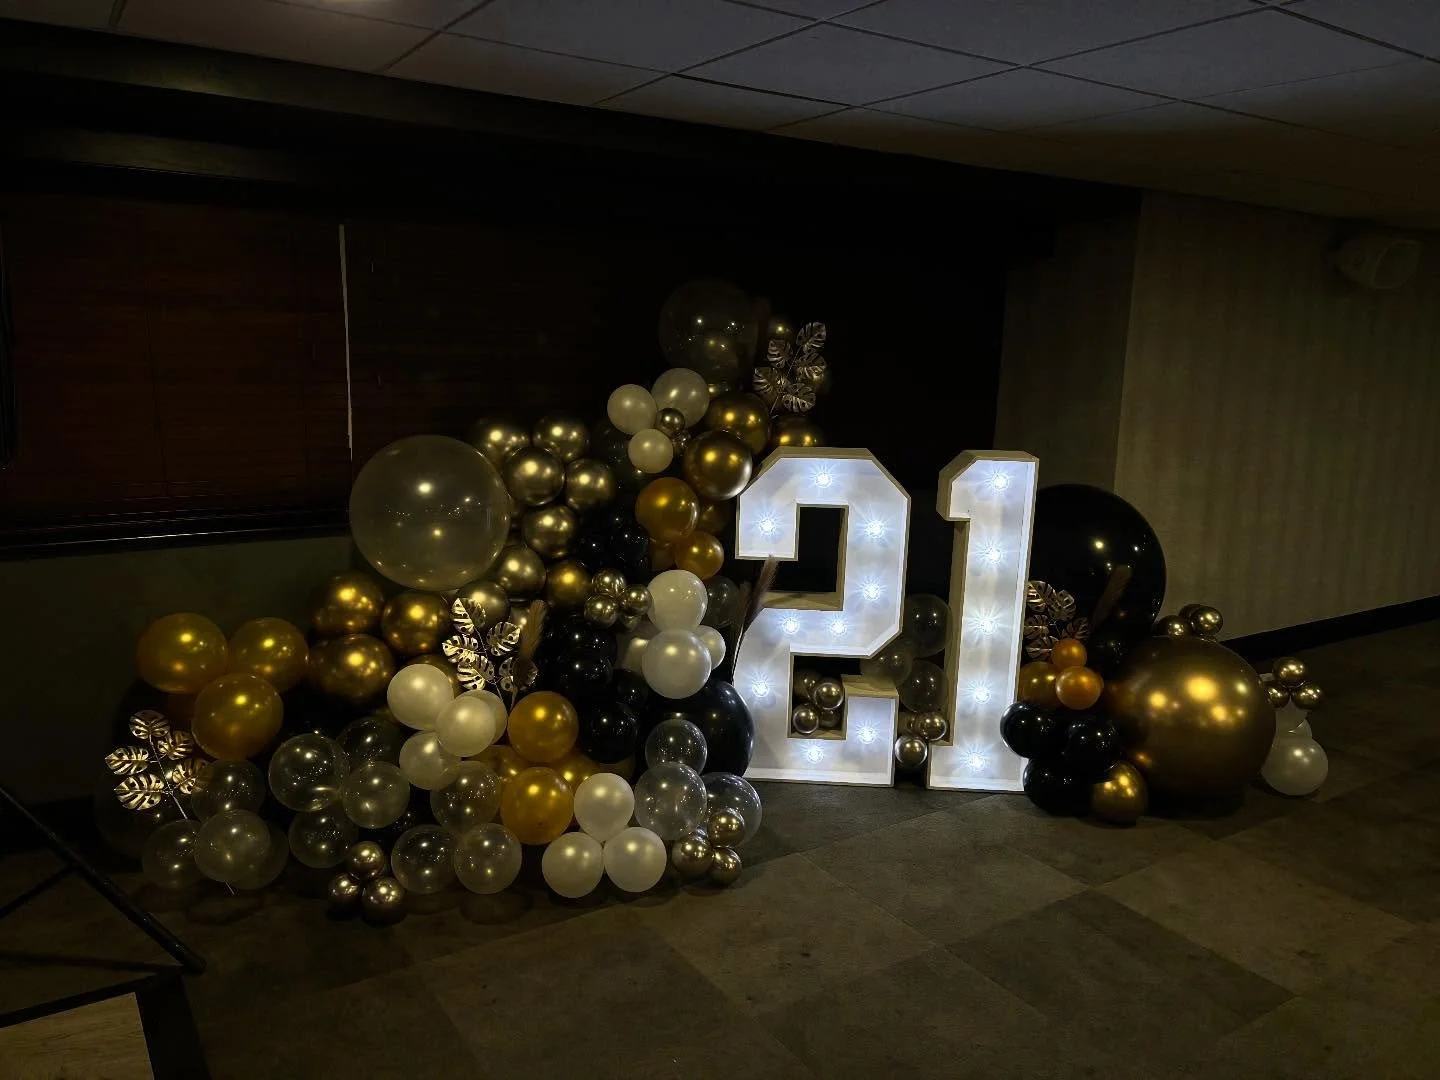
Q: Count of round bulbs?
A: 14